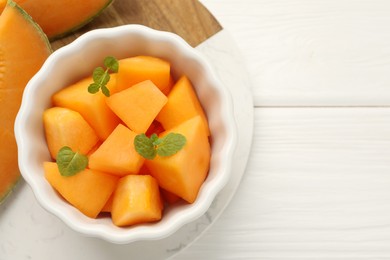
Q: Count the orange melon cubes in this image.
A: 9